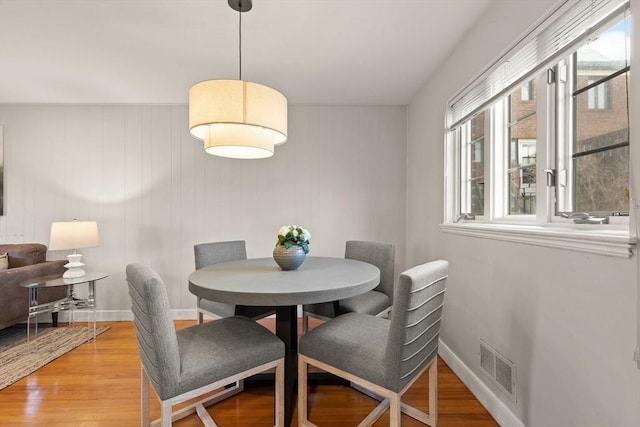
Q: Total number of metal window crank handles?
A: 2